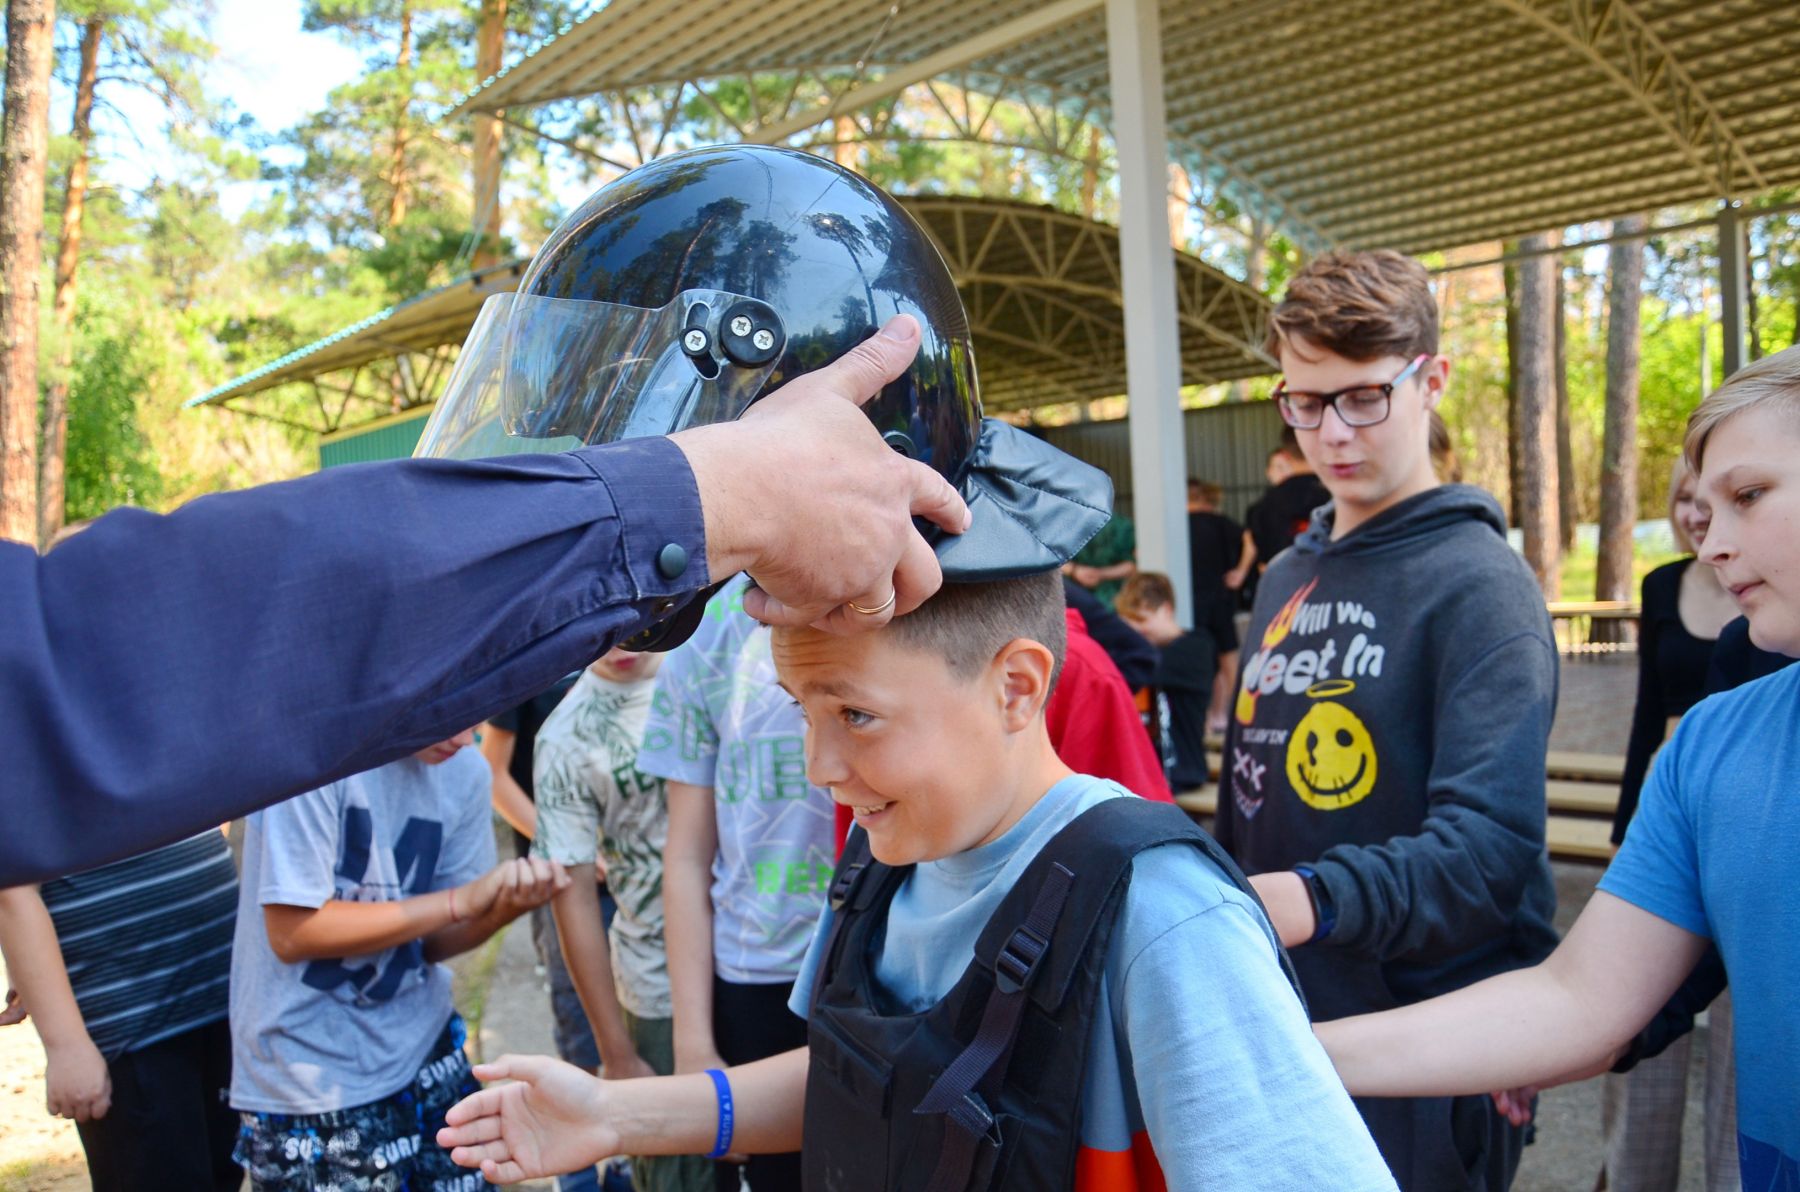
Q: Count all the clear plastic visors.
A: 1